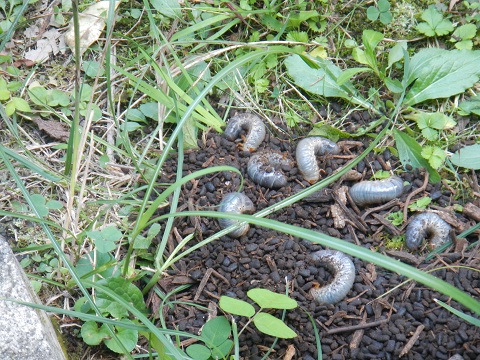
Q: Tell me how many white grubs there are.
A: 7